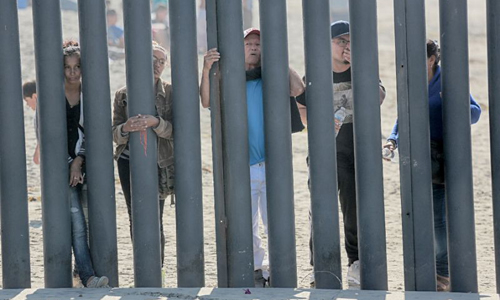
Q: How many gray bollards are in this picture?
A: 12